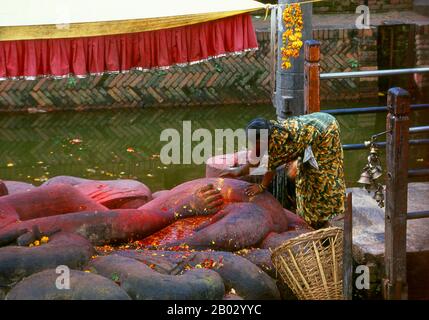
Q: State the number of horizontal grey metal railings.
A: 6